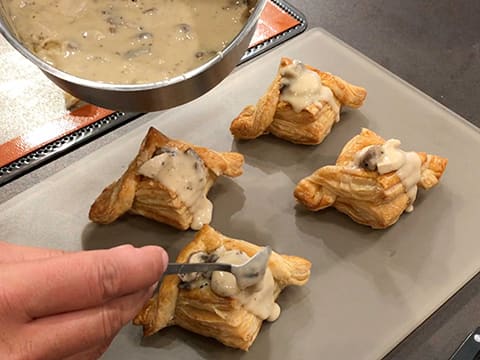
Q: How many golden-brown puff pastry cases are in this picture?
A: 4